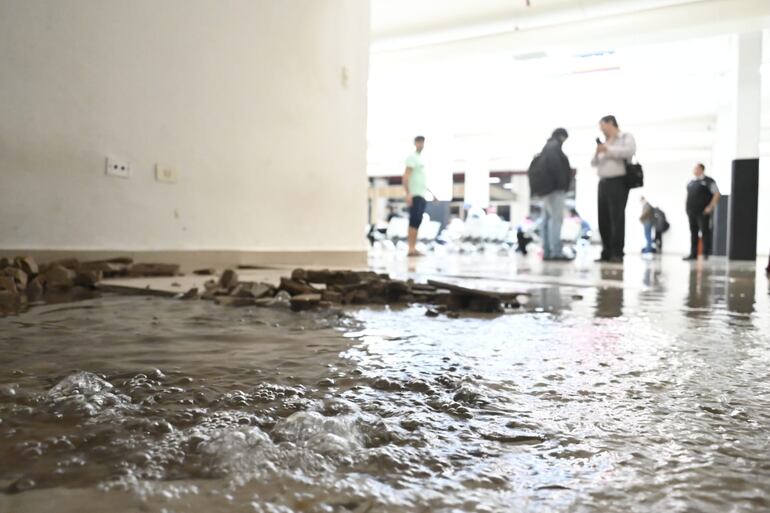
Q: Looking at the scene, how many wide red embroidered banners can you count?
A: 0